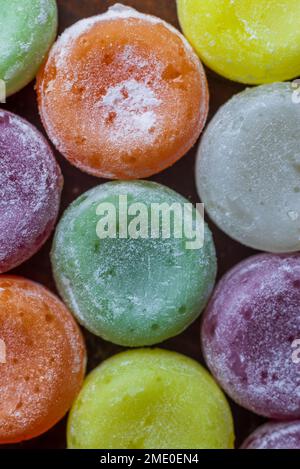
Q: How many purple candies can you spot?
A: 3